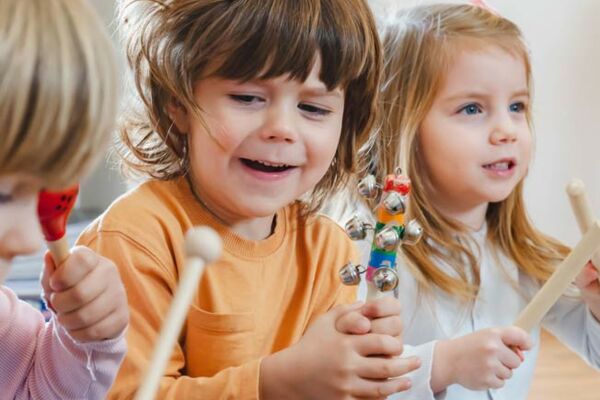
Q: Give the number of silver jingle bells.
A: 7